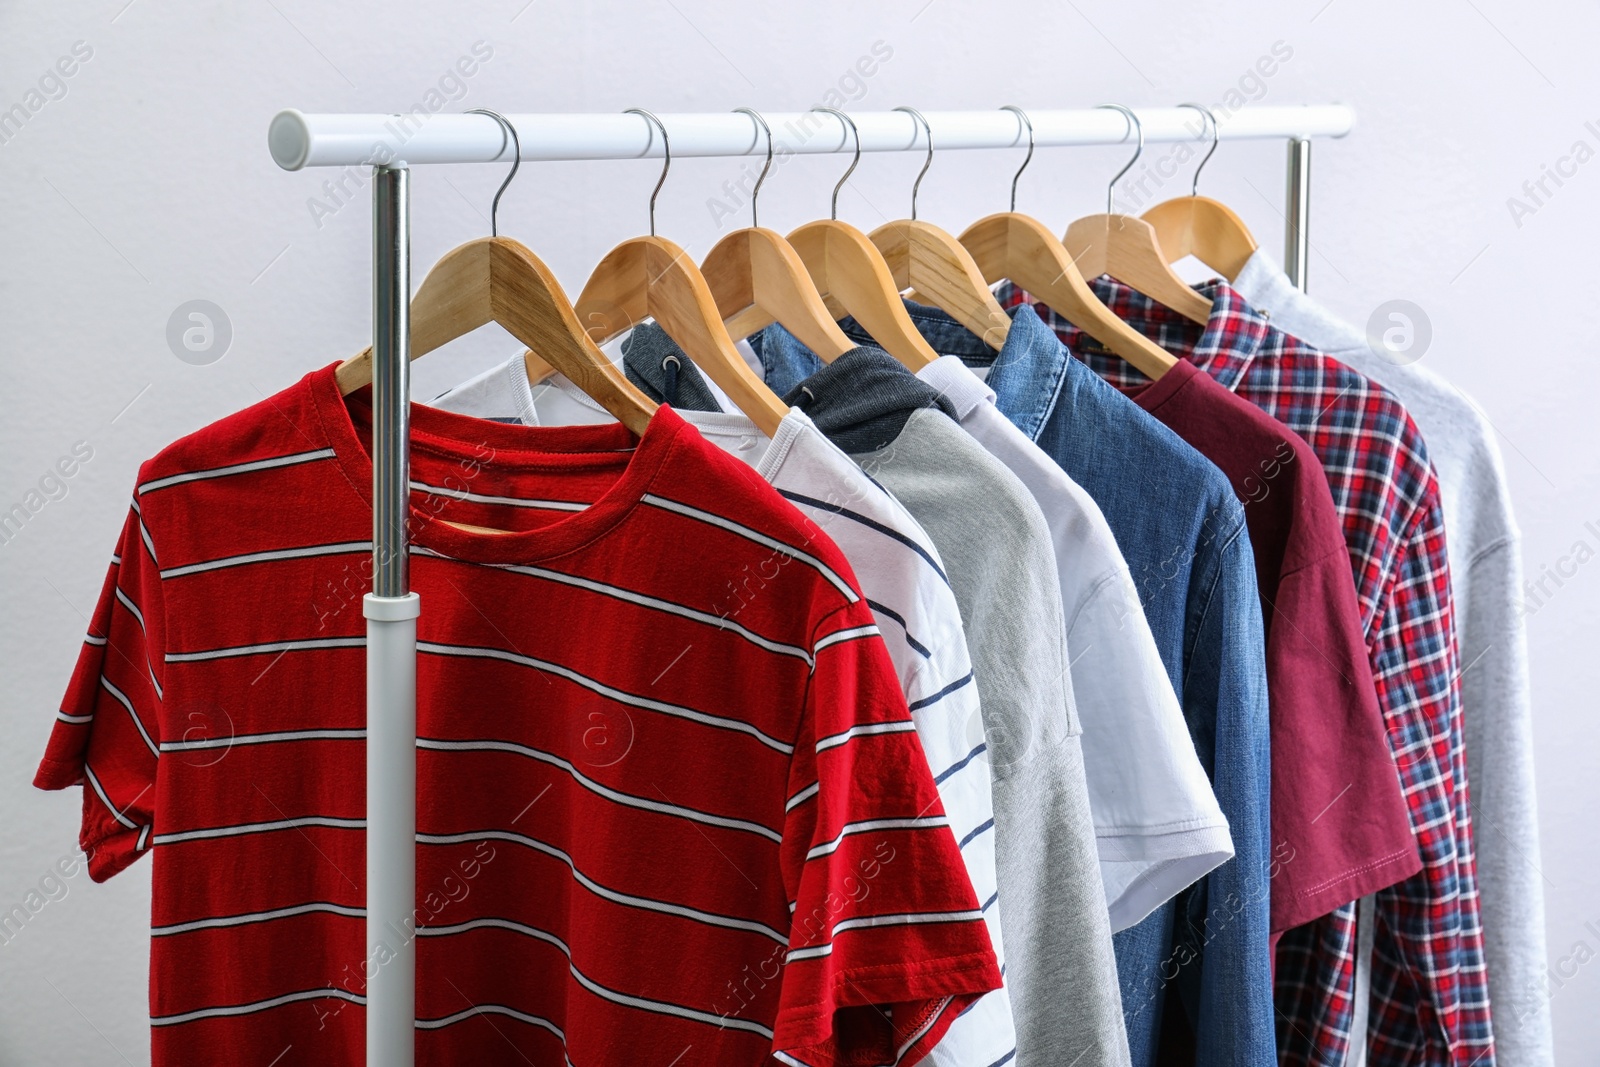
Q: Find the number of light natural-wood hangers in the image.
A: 8